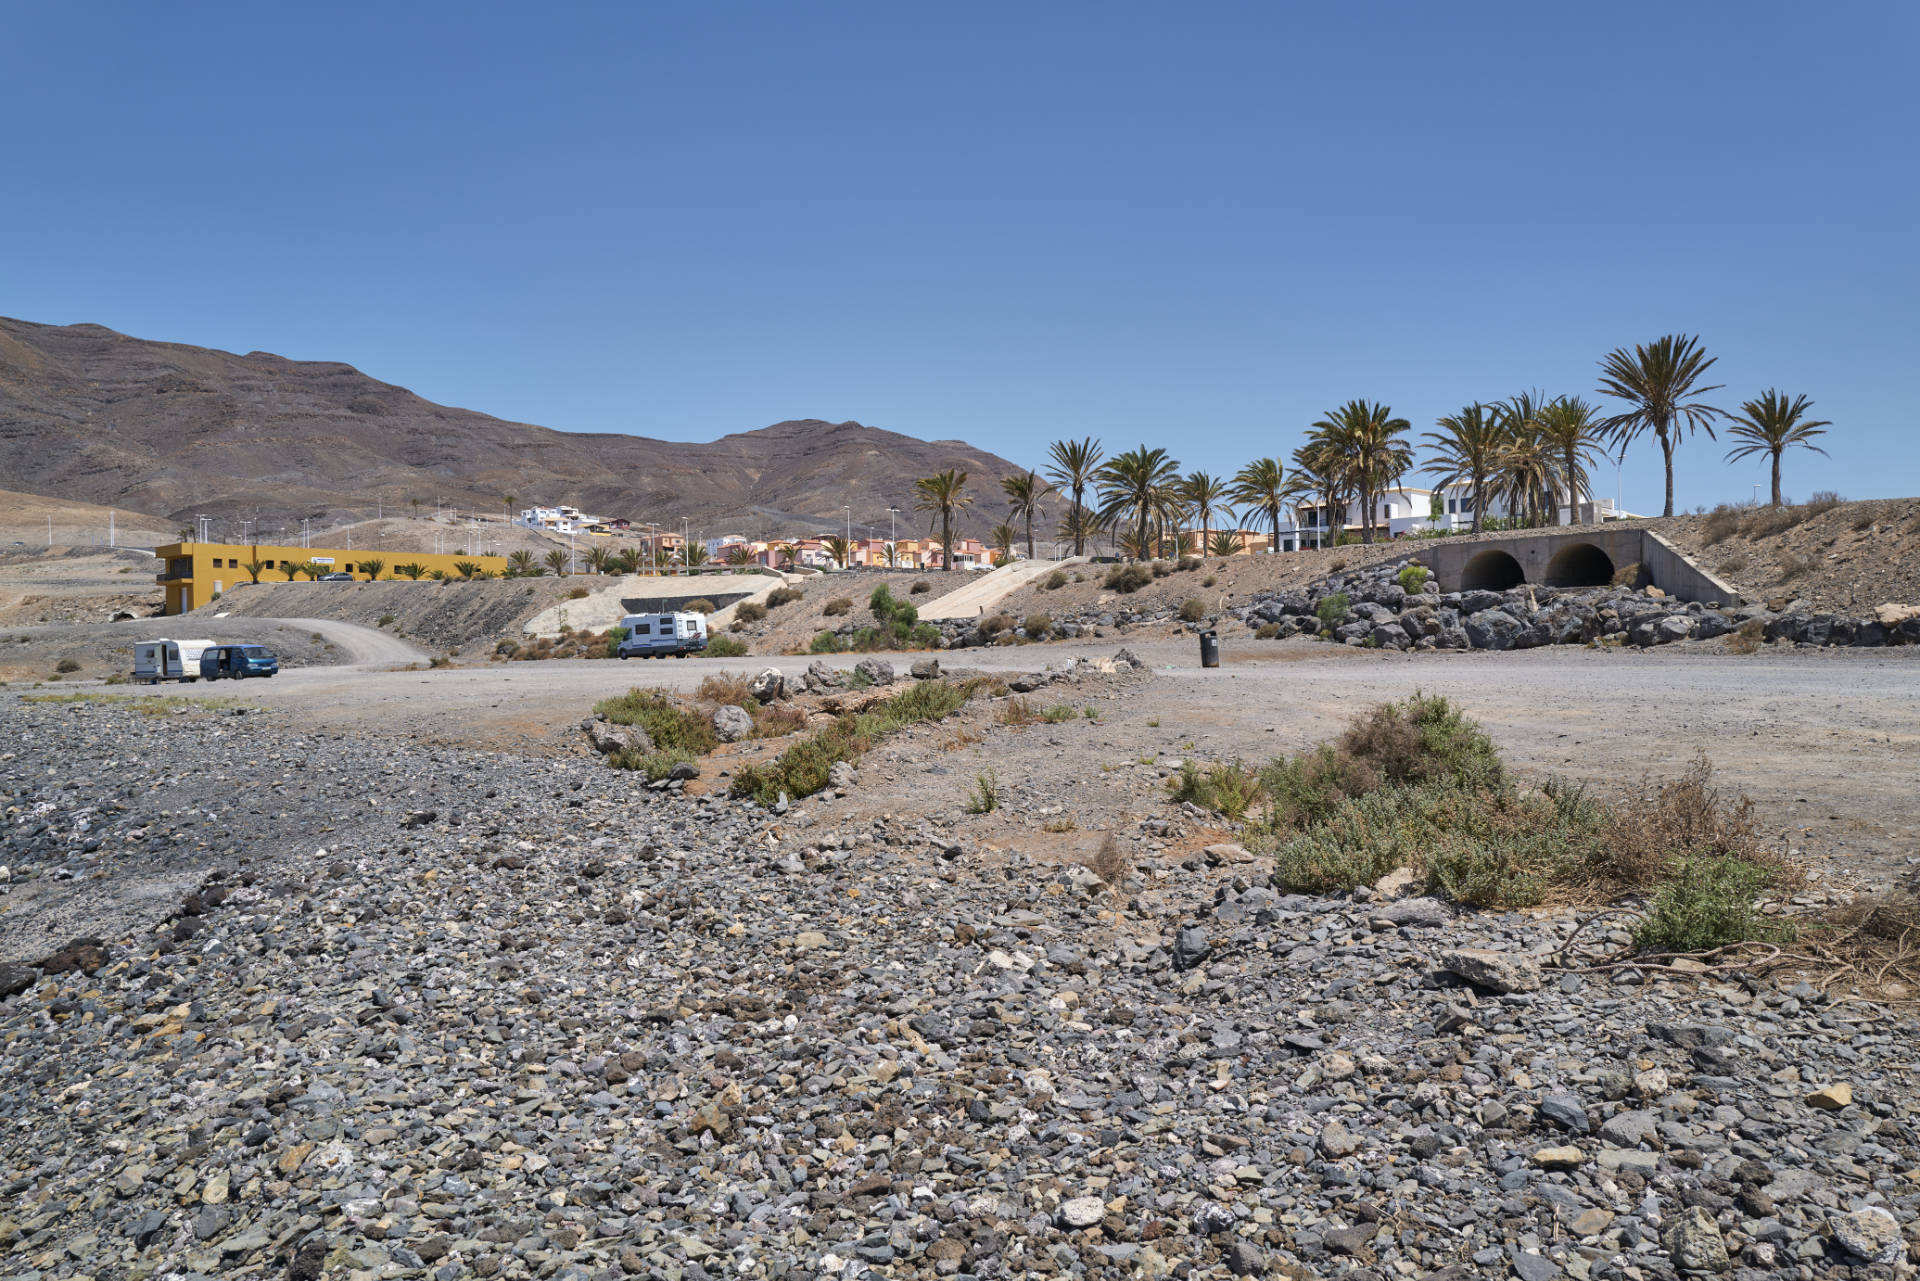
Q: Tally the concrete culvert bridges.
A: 1